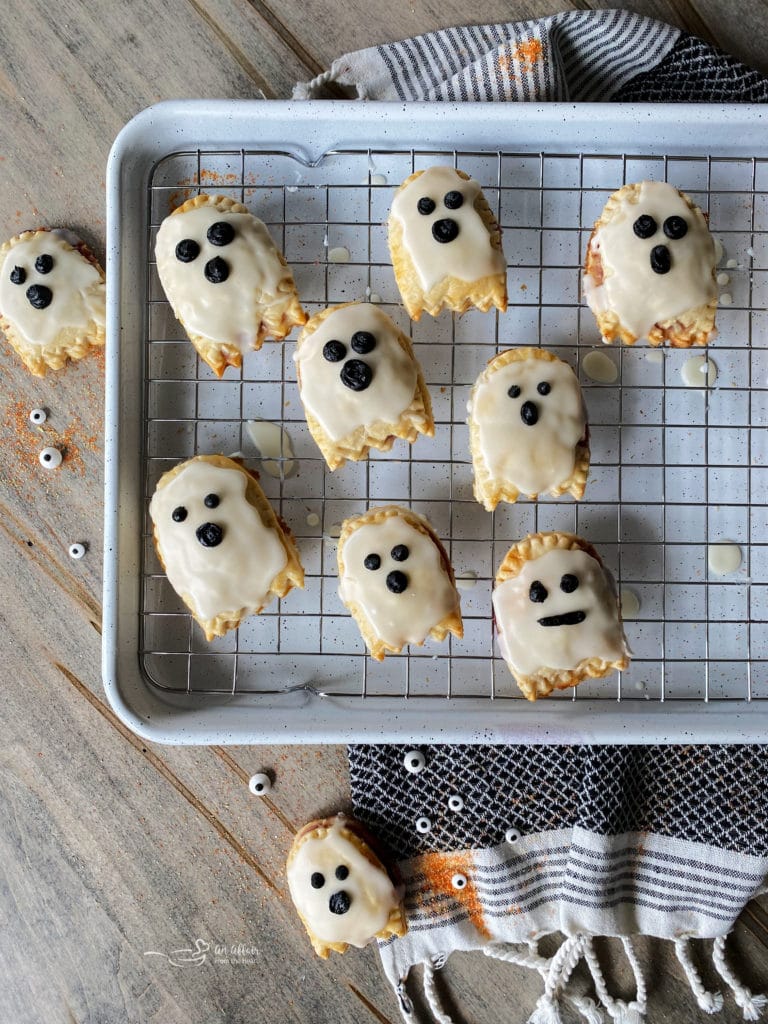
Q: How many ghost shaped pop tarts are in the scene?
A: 10